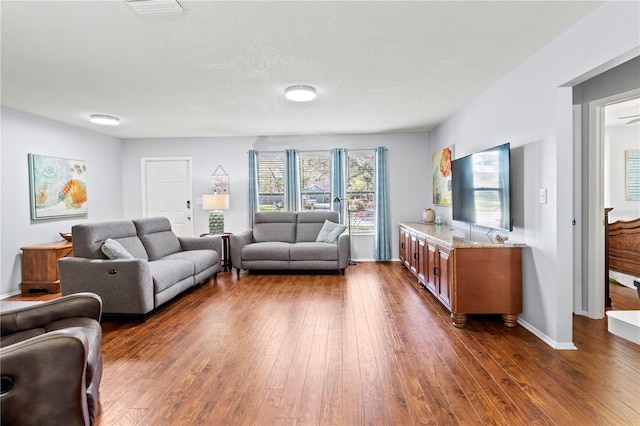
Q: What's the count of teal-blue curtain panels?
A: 4